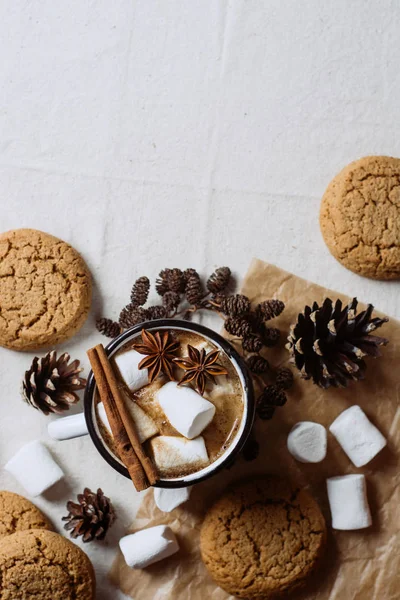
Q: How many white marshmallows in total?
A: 10